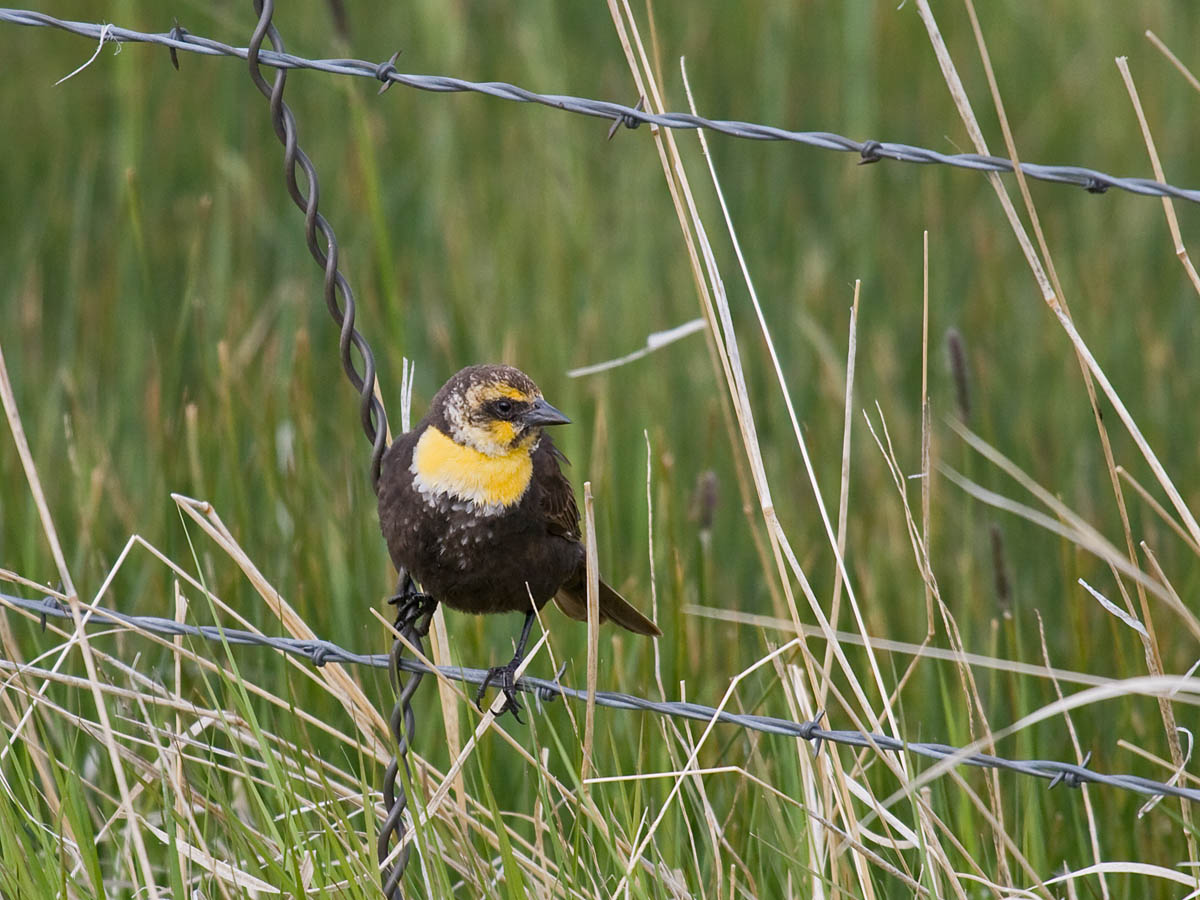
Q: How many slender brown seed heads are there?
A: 3